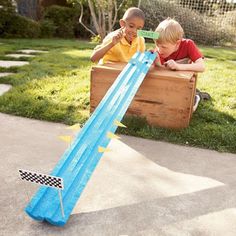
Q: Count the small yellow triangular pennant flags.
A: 5